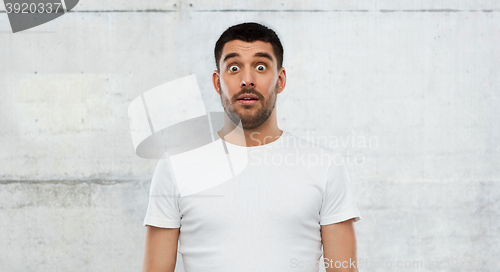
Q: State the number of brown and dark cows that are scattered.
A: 0